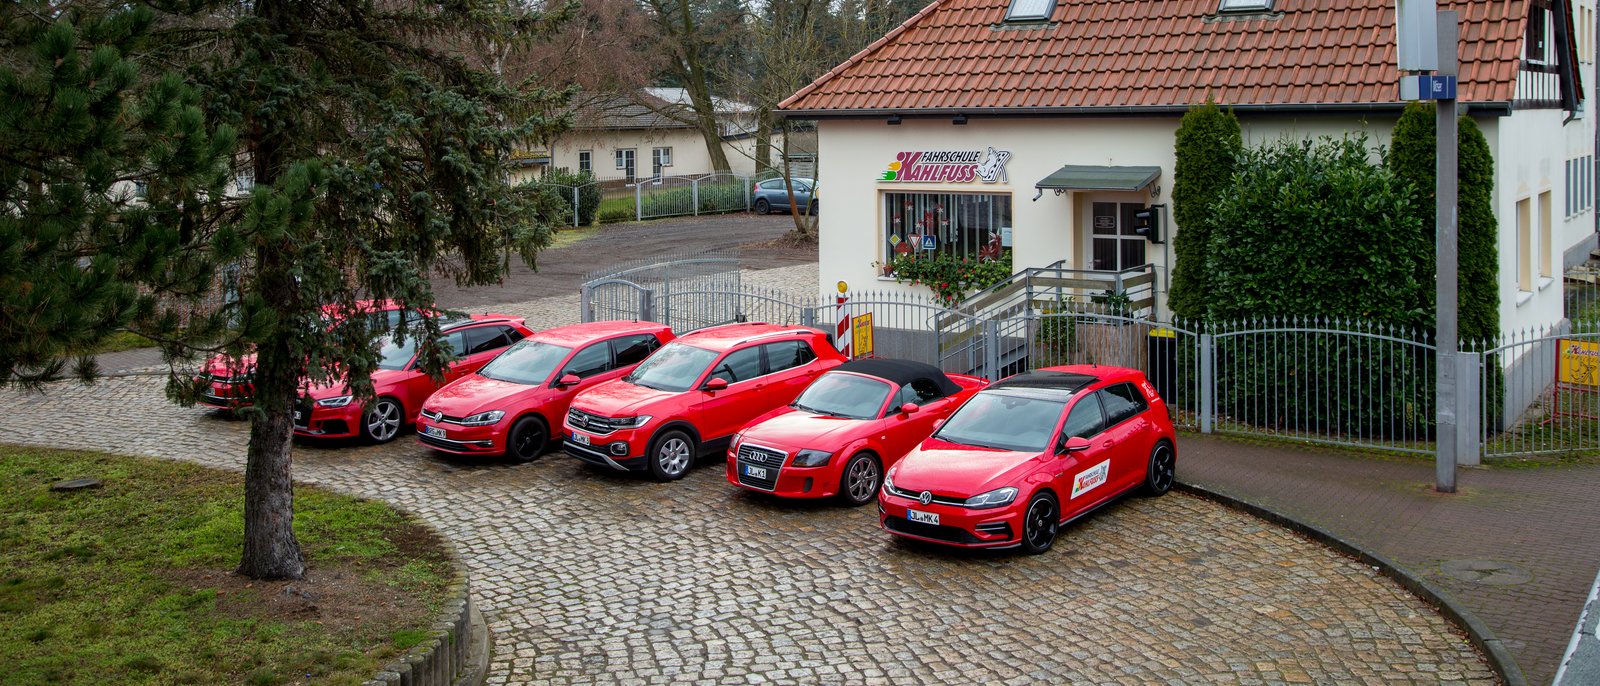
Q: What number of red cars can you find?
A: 6